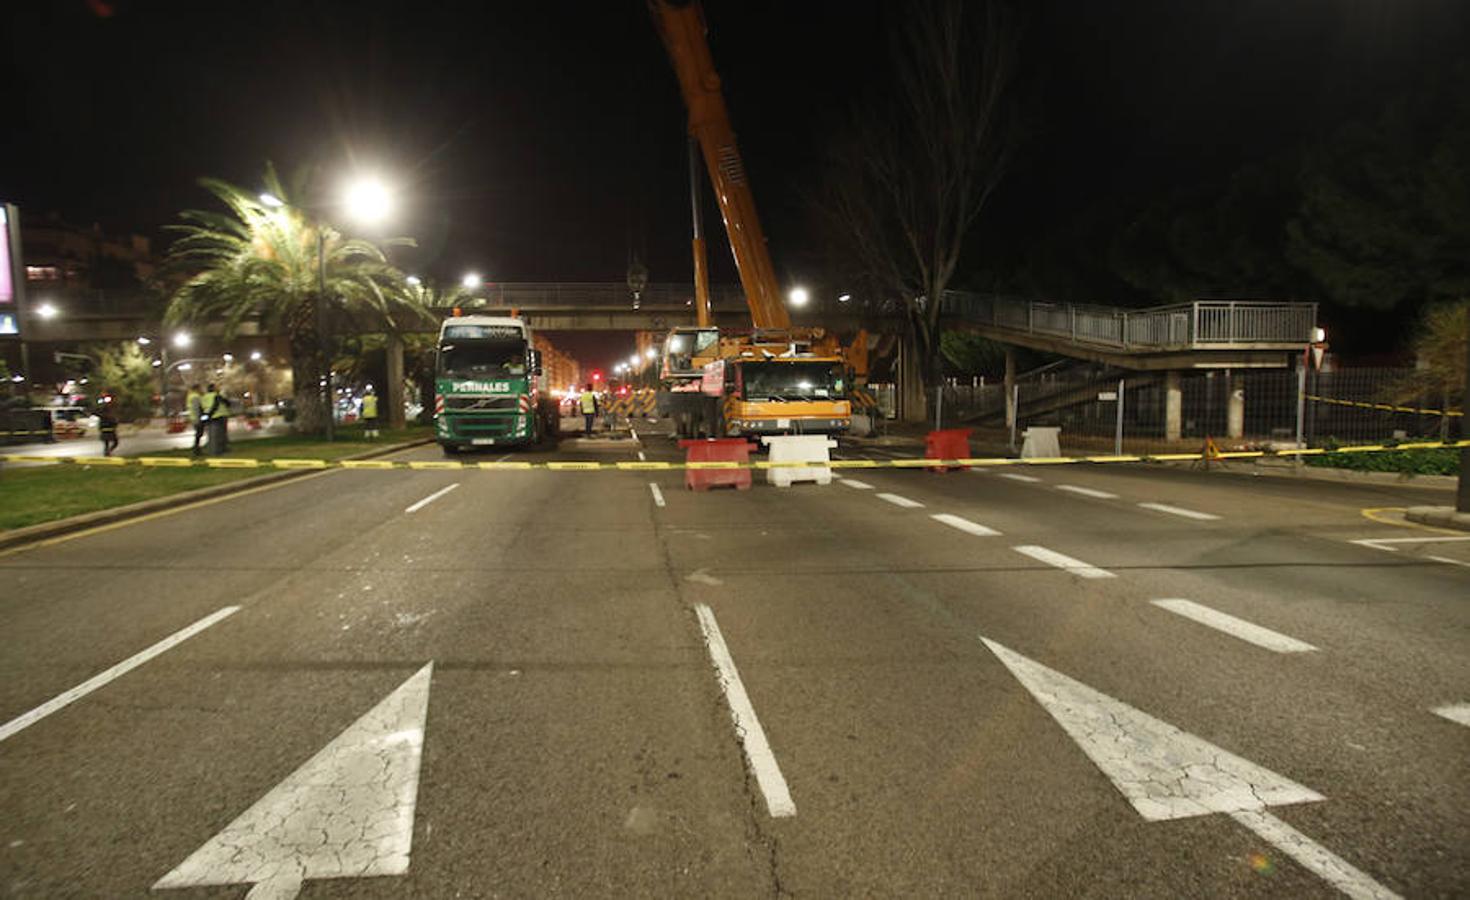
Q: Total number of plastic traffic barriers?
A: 4